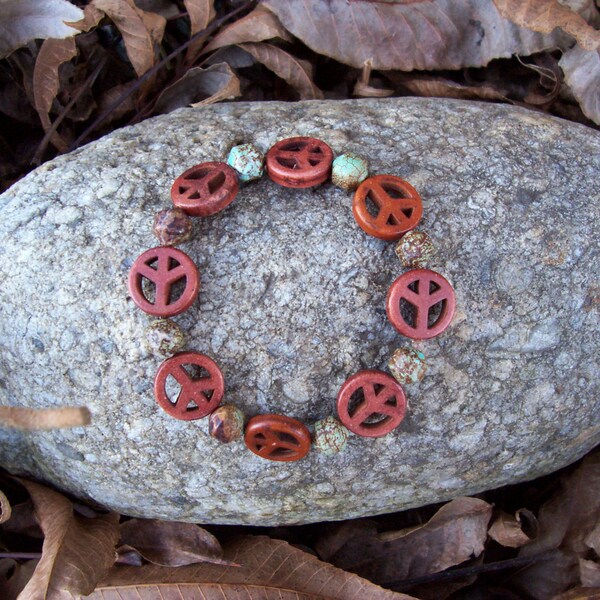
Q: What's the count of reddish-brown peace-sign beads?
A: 8